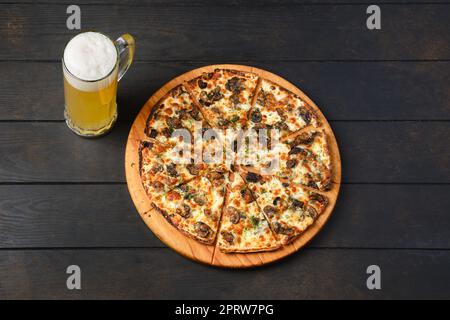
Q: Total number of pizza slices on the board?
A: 8